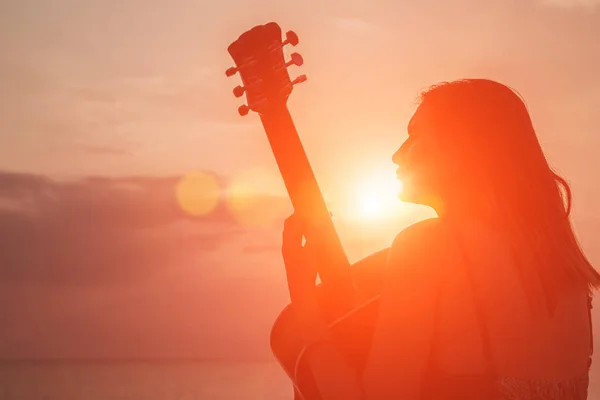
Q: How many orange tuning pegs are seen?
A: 6